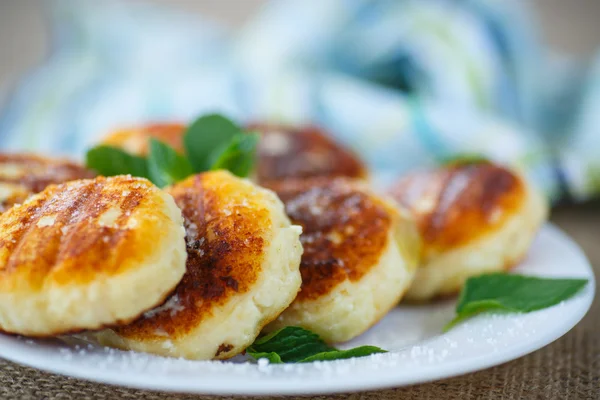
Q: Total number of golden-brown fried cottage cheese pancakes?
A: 7